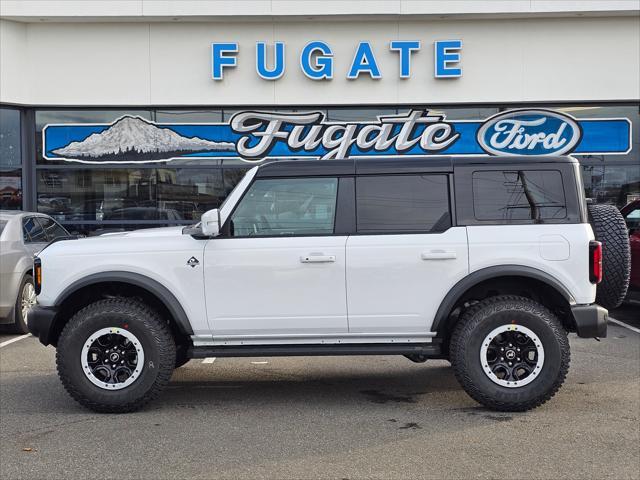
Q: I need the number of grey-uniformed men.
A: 0